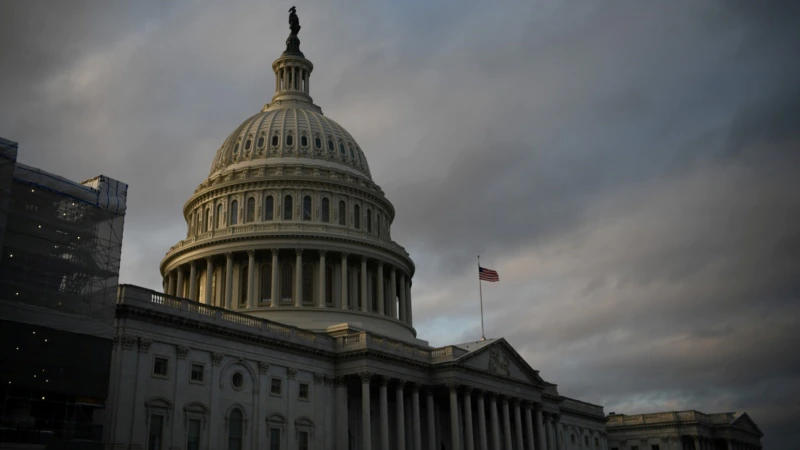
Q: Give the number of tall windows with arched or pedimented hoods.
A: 5